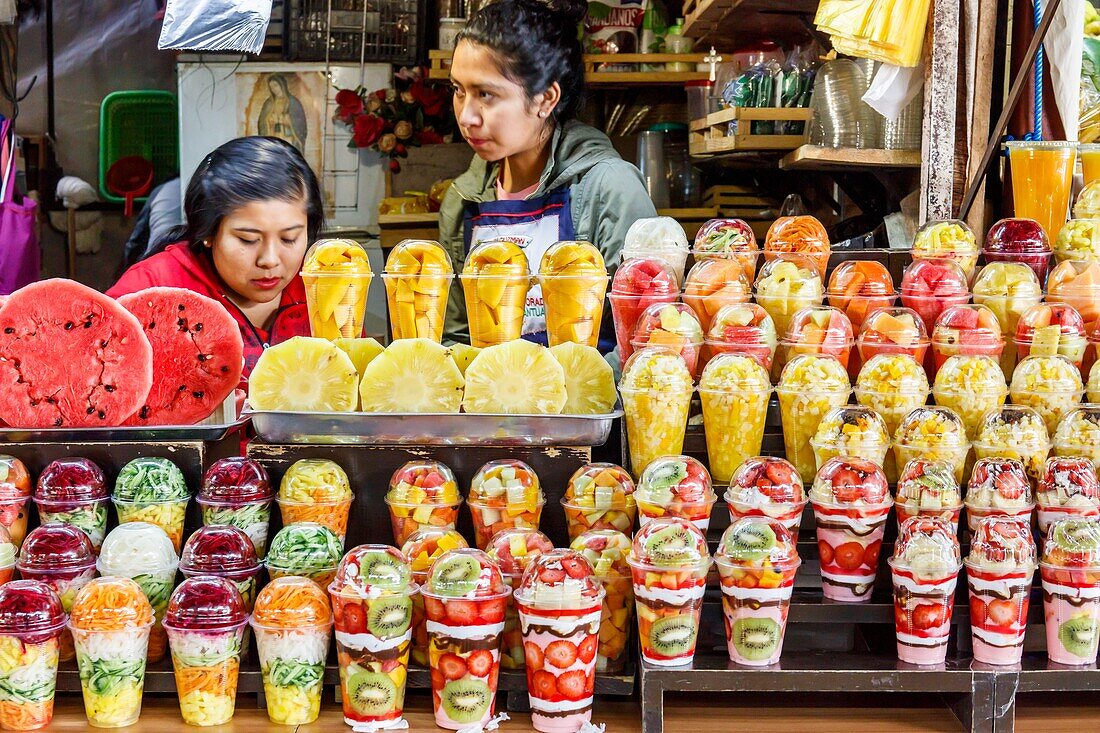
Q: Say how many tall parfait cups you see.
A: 14